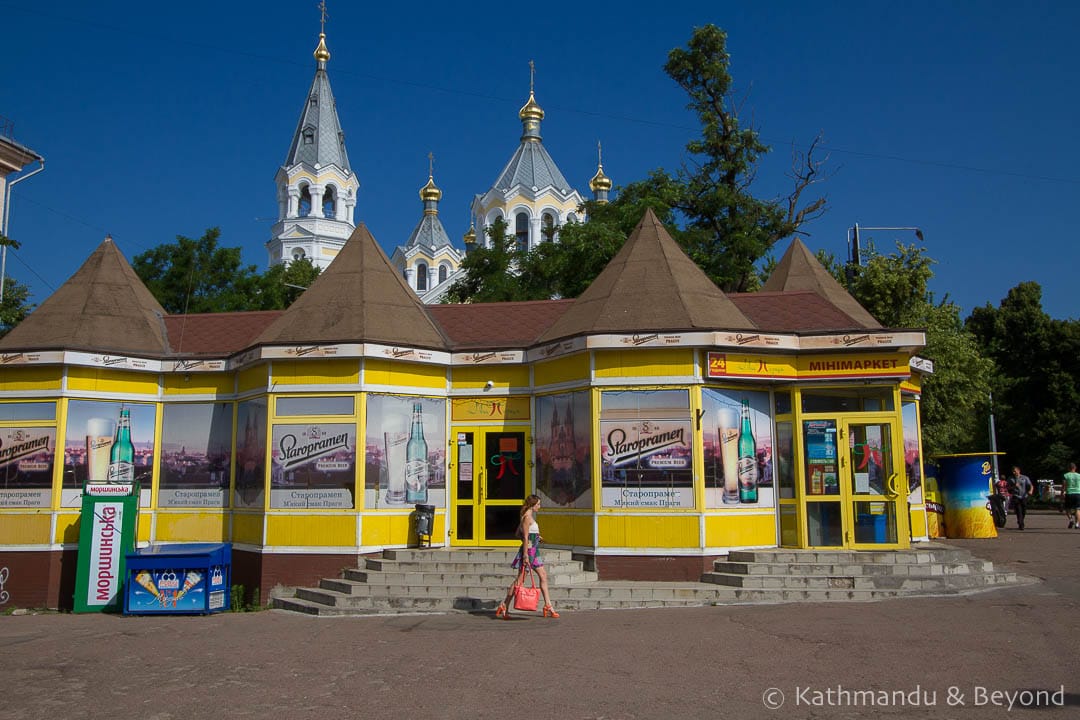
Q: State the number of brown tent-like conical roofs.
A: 4